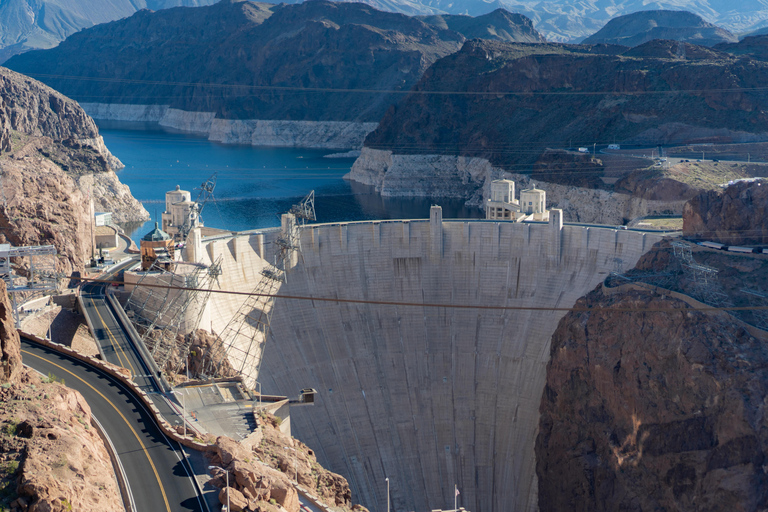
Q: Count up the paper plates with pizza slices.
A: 0